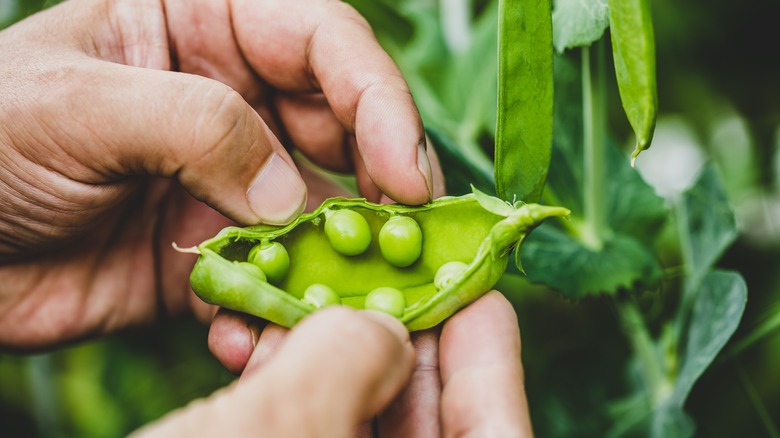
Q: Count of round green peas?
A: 7